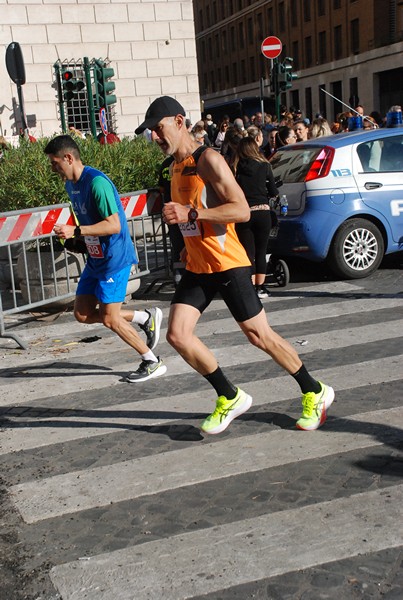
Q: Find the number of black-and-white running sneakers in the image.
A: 2